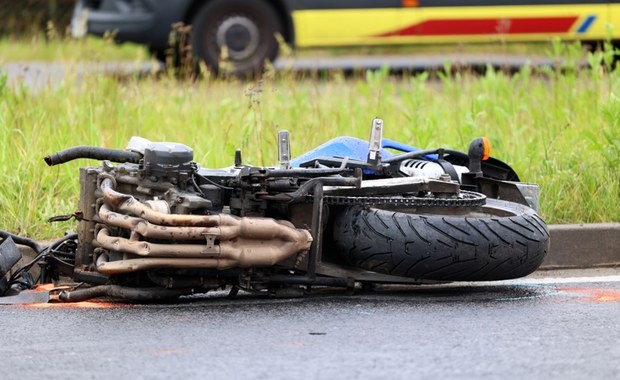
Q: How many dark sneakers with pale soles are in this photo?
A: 0